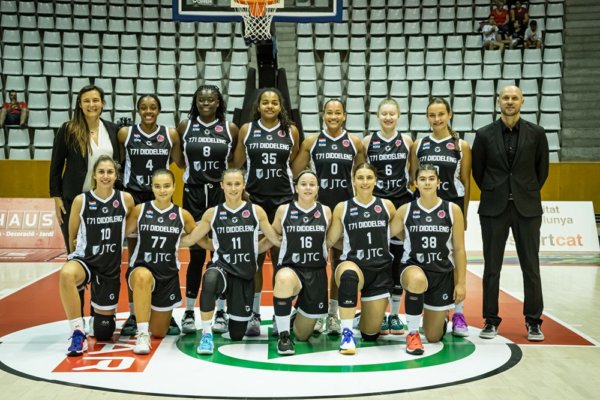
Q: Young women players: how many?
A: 12